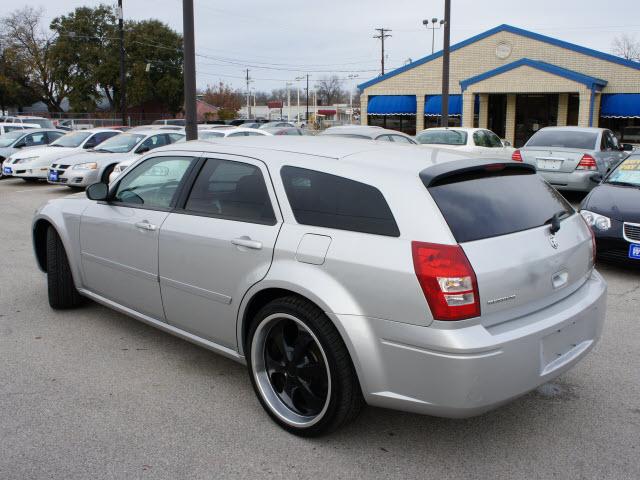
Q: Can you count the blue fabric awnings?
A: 3